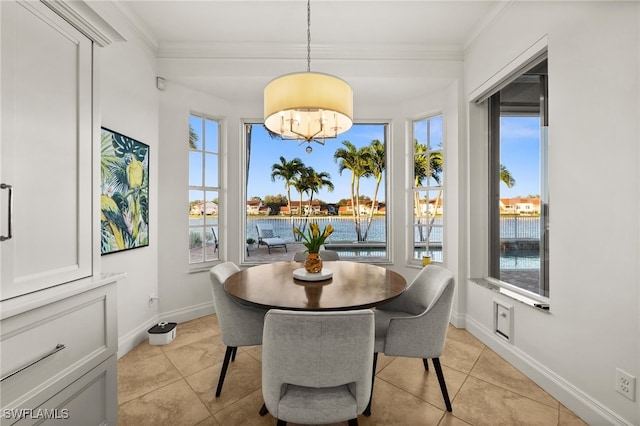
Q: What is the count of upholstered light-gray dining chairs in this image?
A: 4